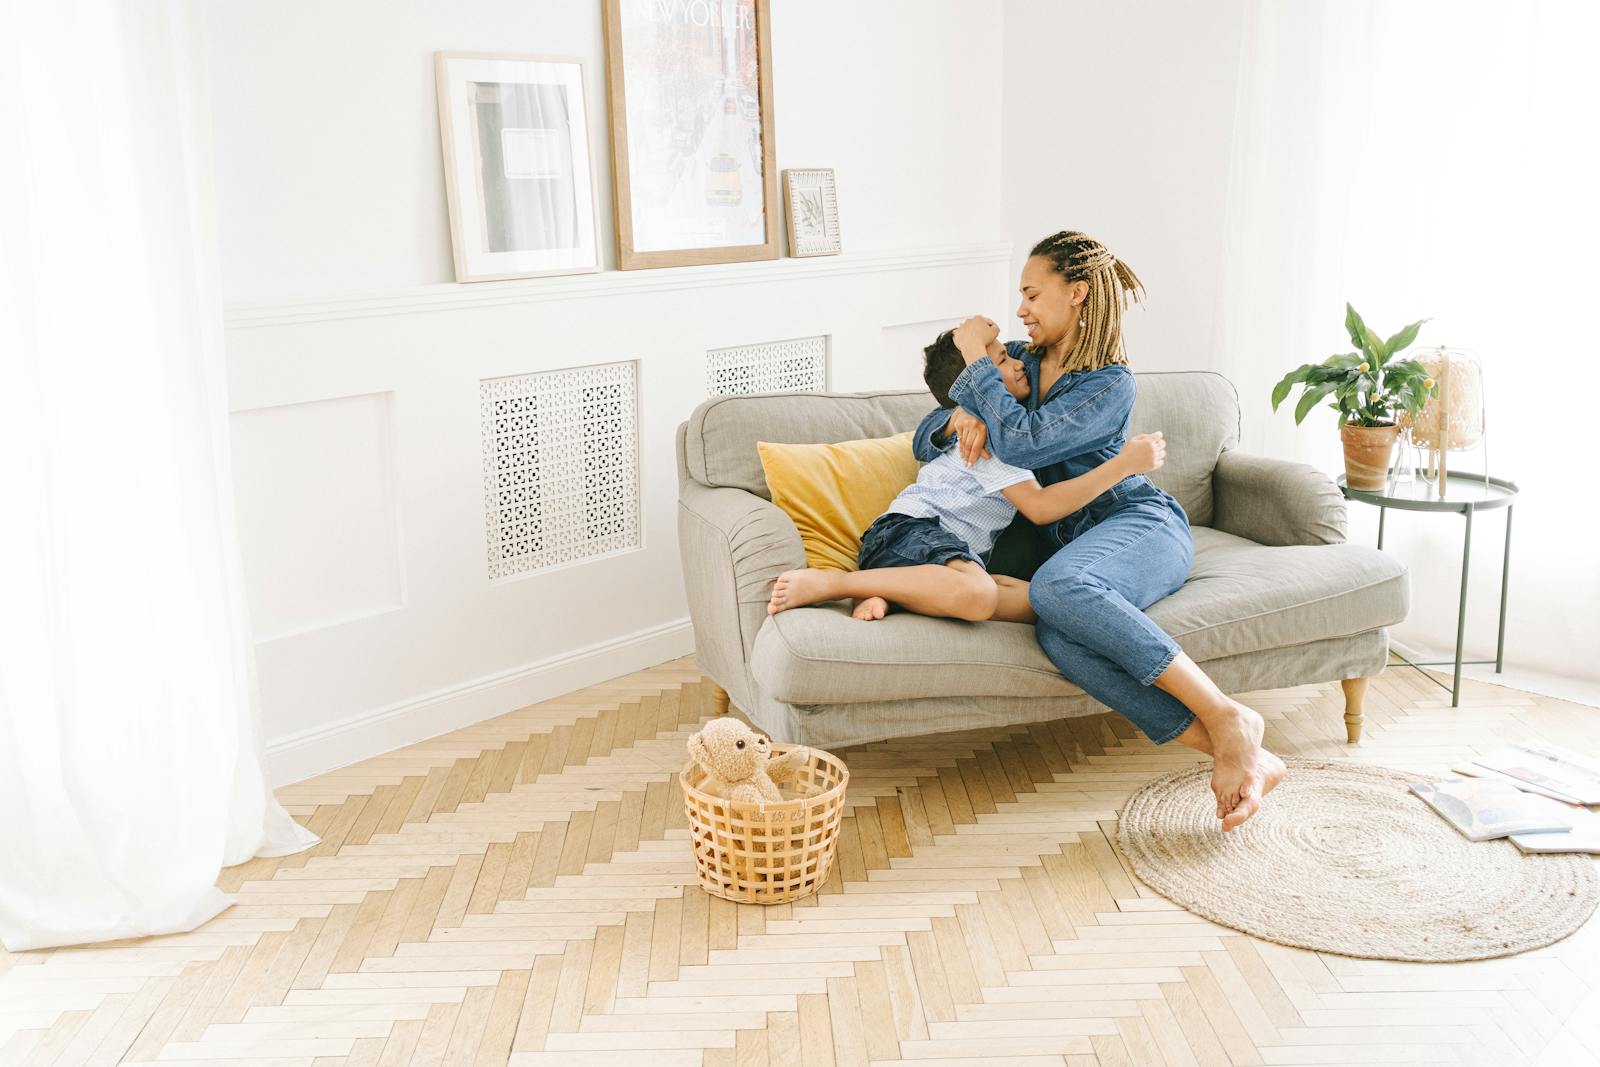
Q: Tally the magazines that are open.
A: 0